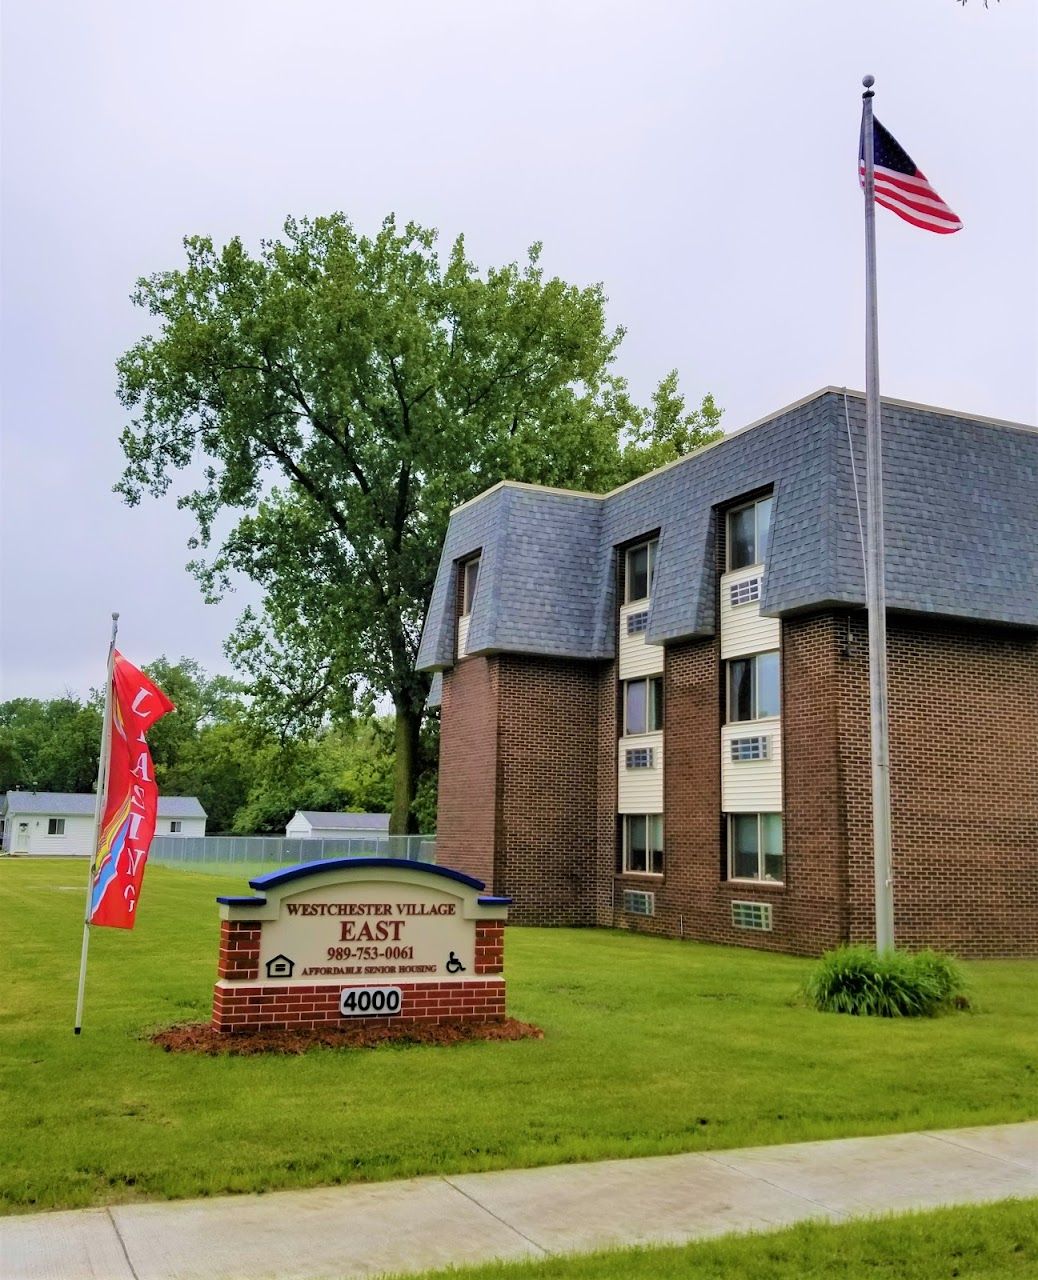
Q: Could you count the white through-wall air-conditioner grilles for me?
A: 6